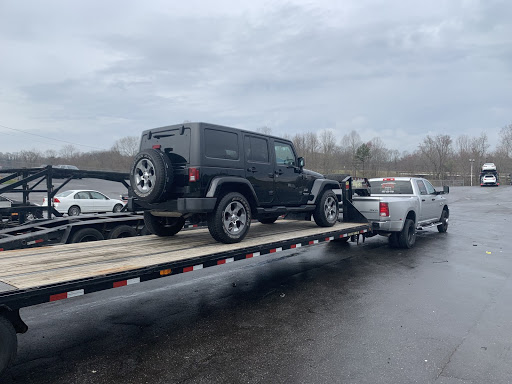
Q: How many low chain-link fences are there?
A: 1